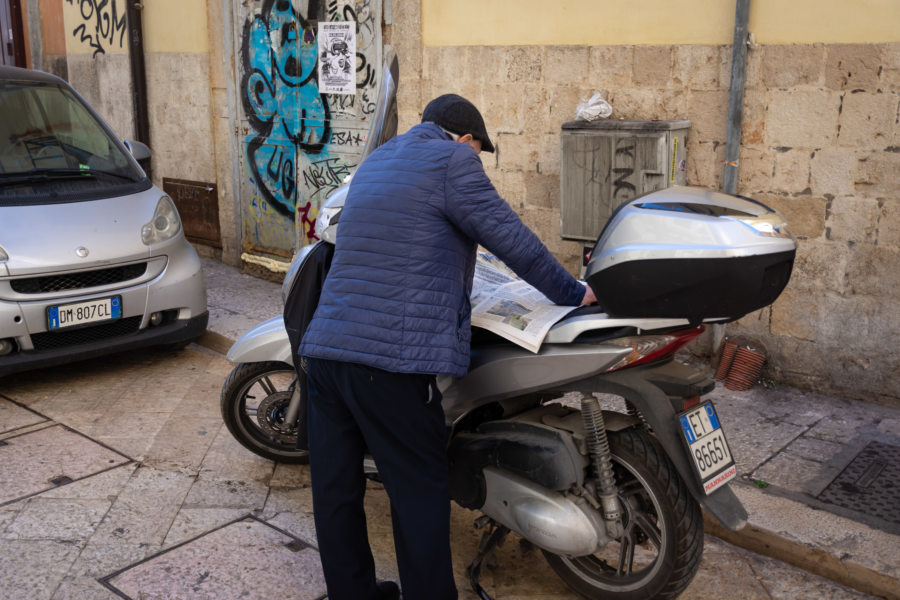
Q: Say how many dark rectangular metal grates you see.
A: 1